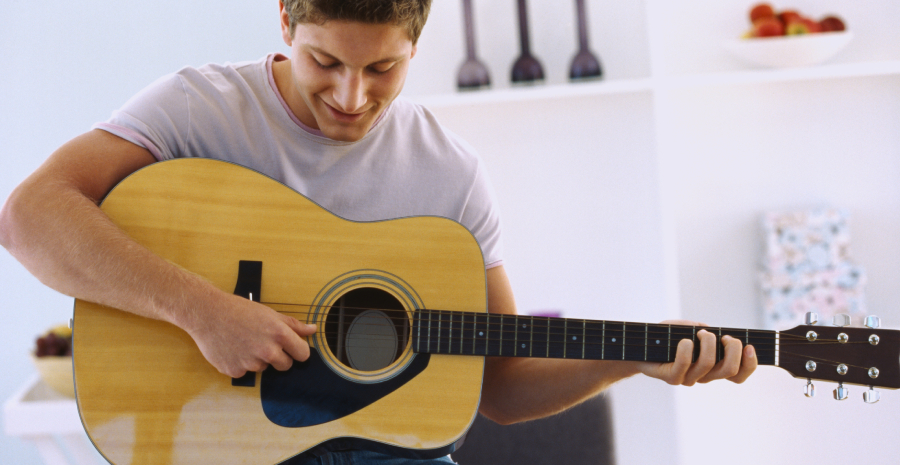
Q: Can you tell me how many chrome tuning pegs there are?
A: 6